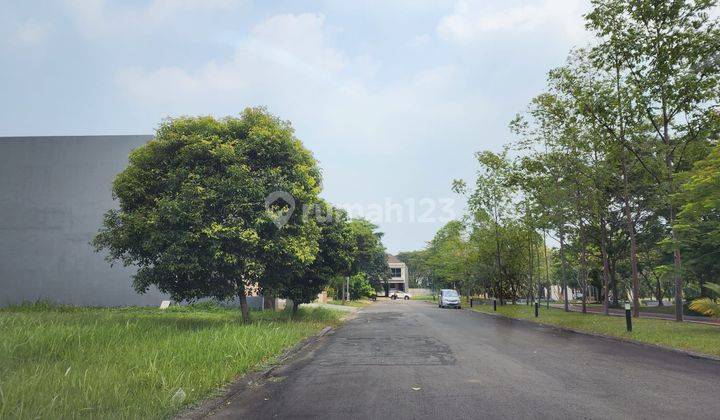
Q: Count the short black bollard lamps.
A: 4